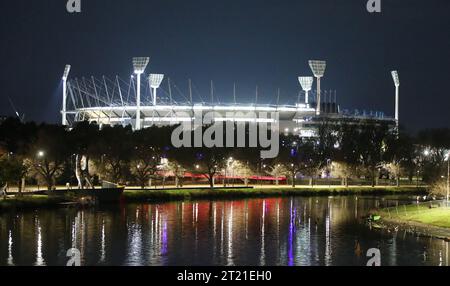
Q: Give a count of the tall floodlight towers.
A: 6